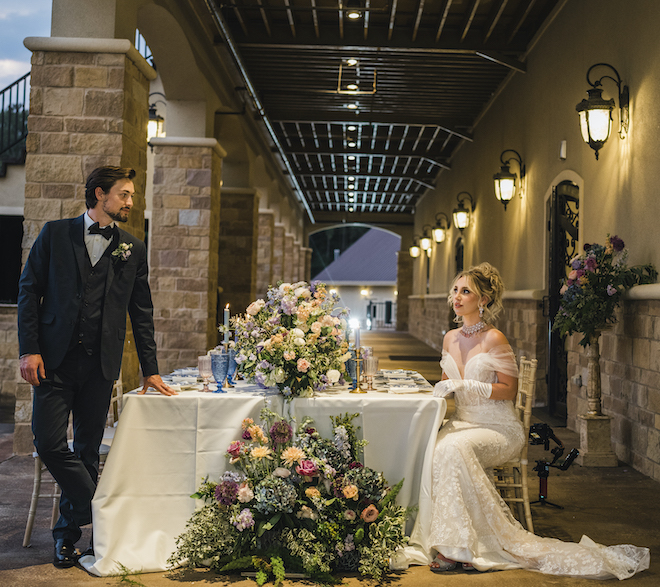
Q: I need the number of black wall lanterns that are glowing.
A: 7